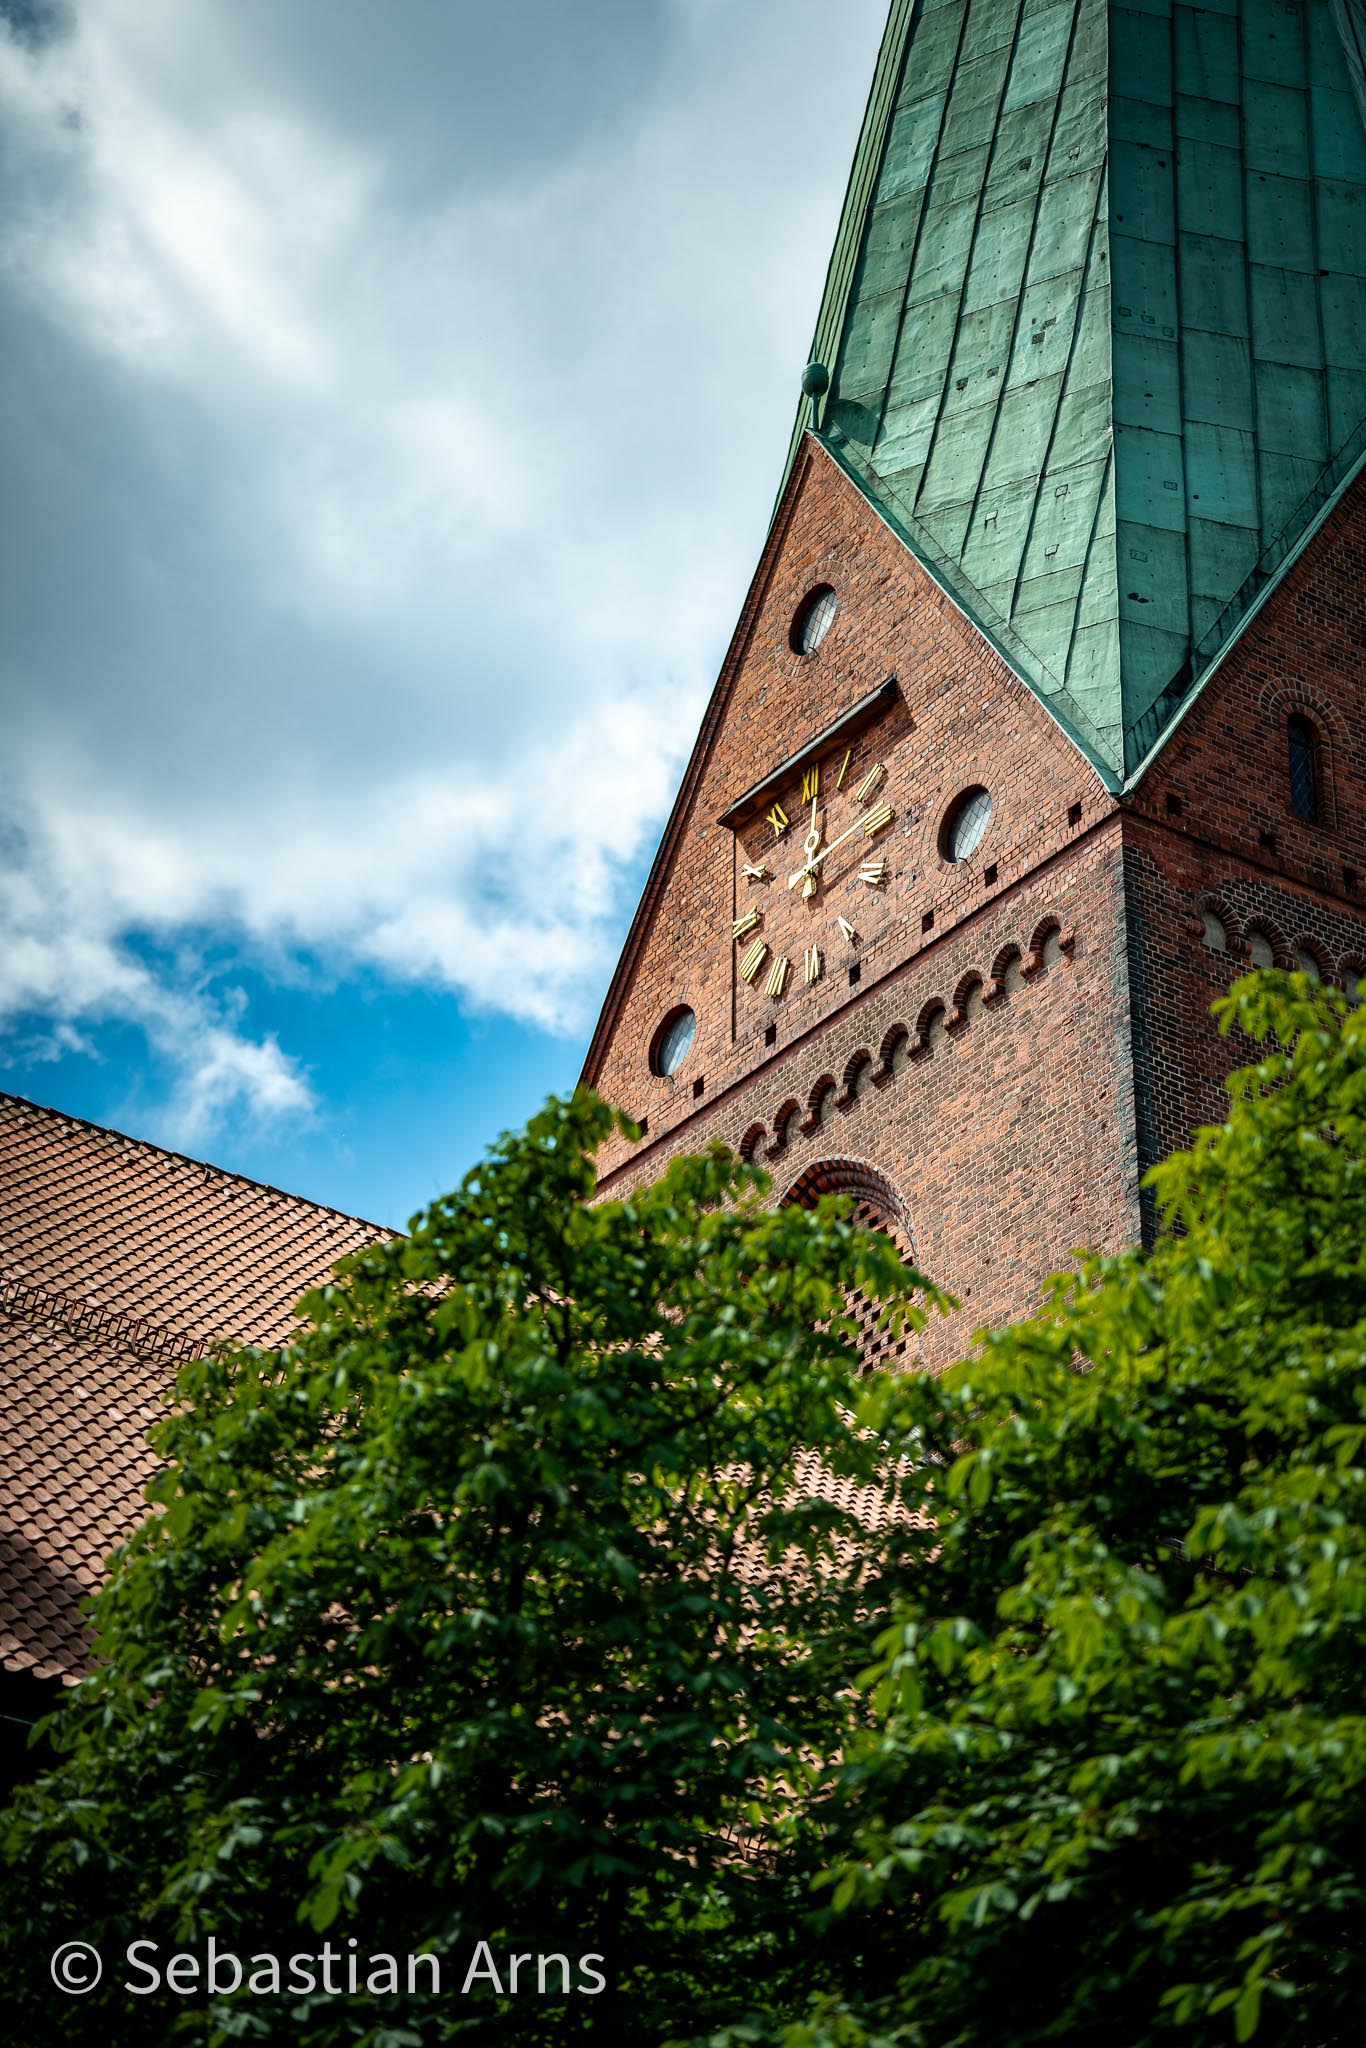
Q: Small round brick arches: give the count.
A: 13